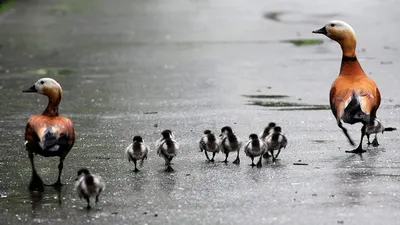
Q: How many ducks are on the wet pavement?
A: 11